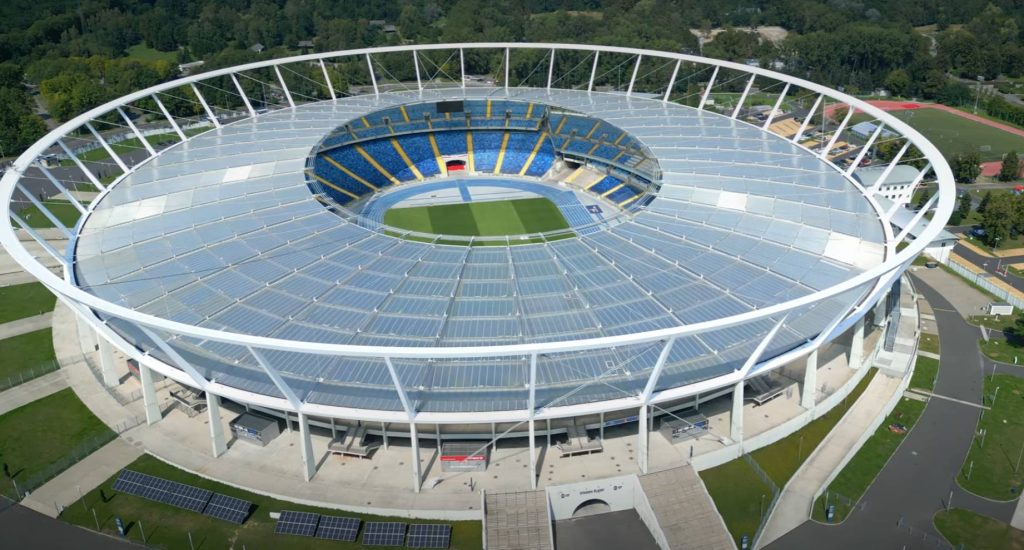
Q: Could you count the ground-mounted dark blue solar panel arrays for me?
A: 6